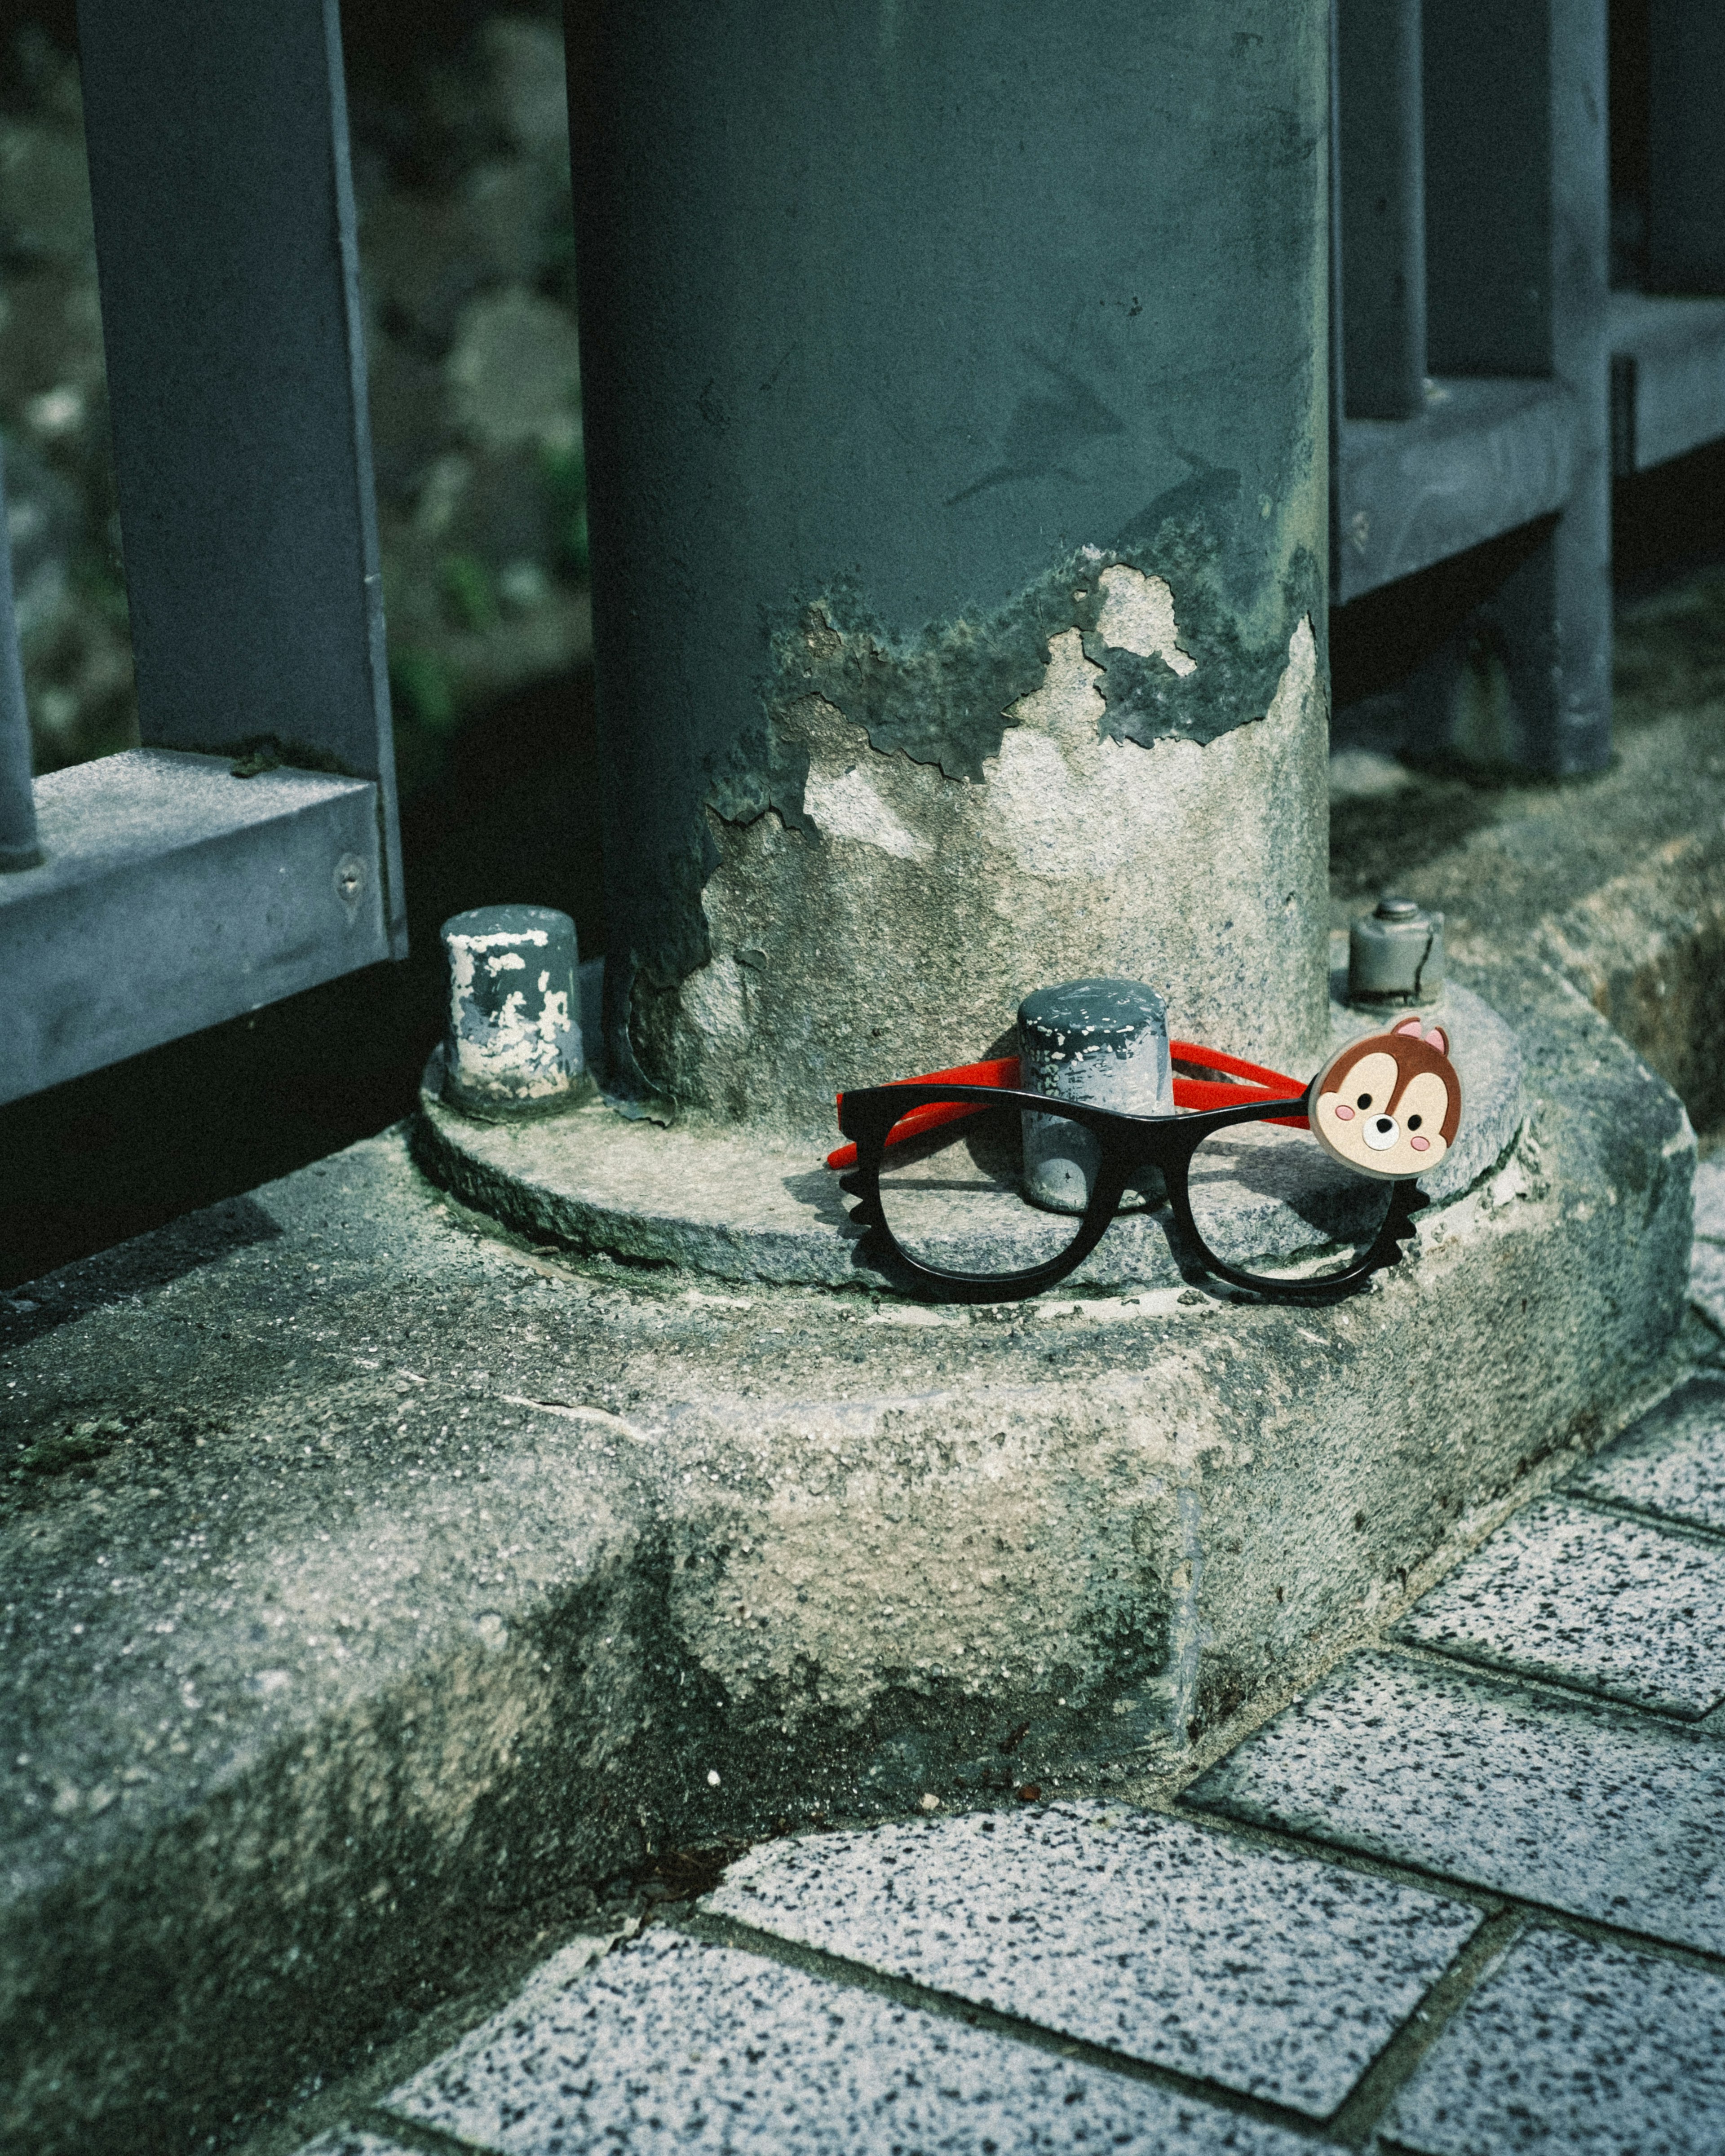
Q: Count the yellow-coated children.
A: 0